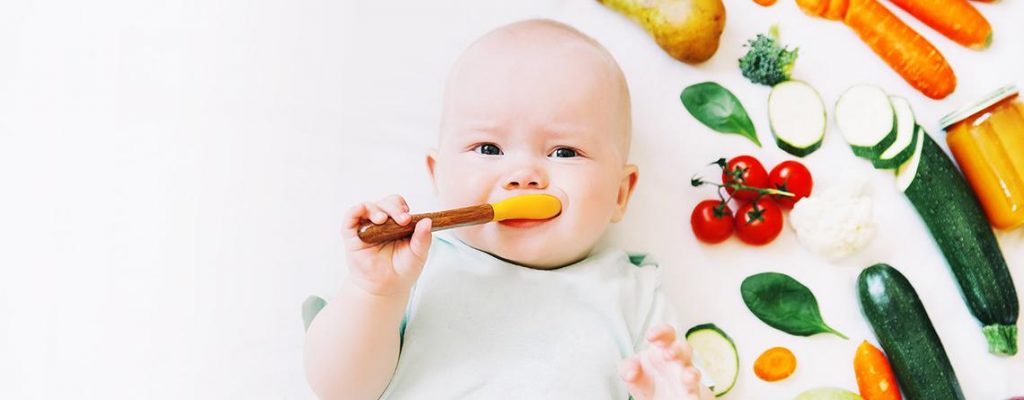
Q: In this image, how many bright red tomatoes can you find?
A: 4